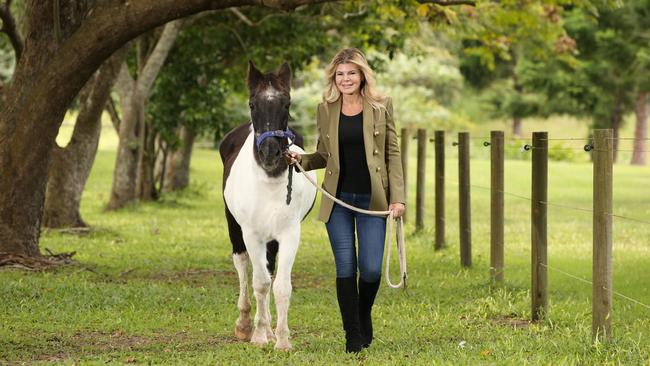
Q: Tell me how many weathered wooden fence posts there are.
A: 7